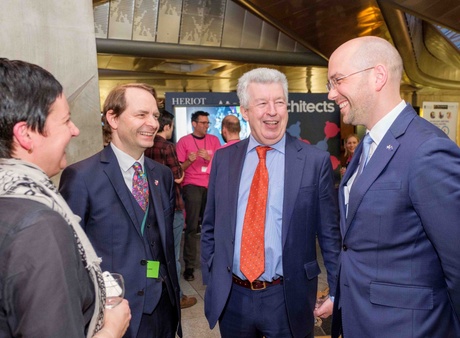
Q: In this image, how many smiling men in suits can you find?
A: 3